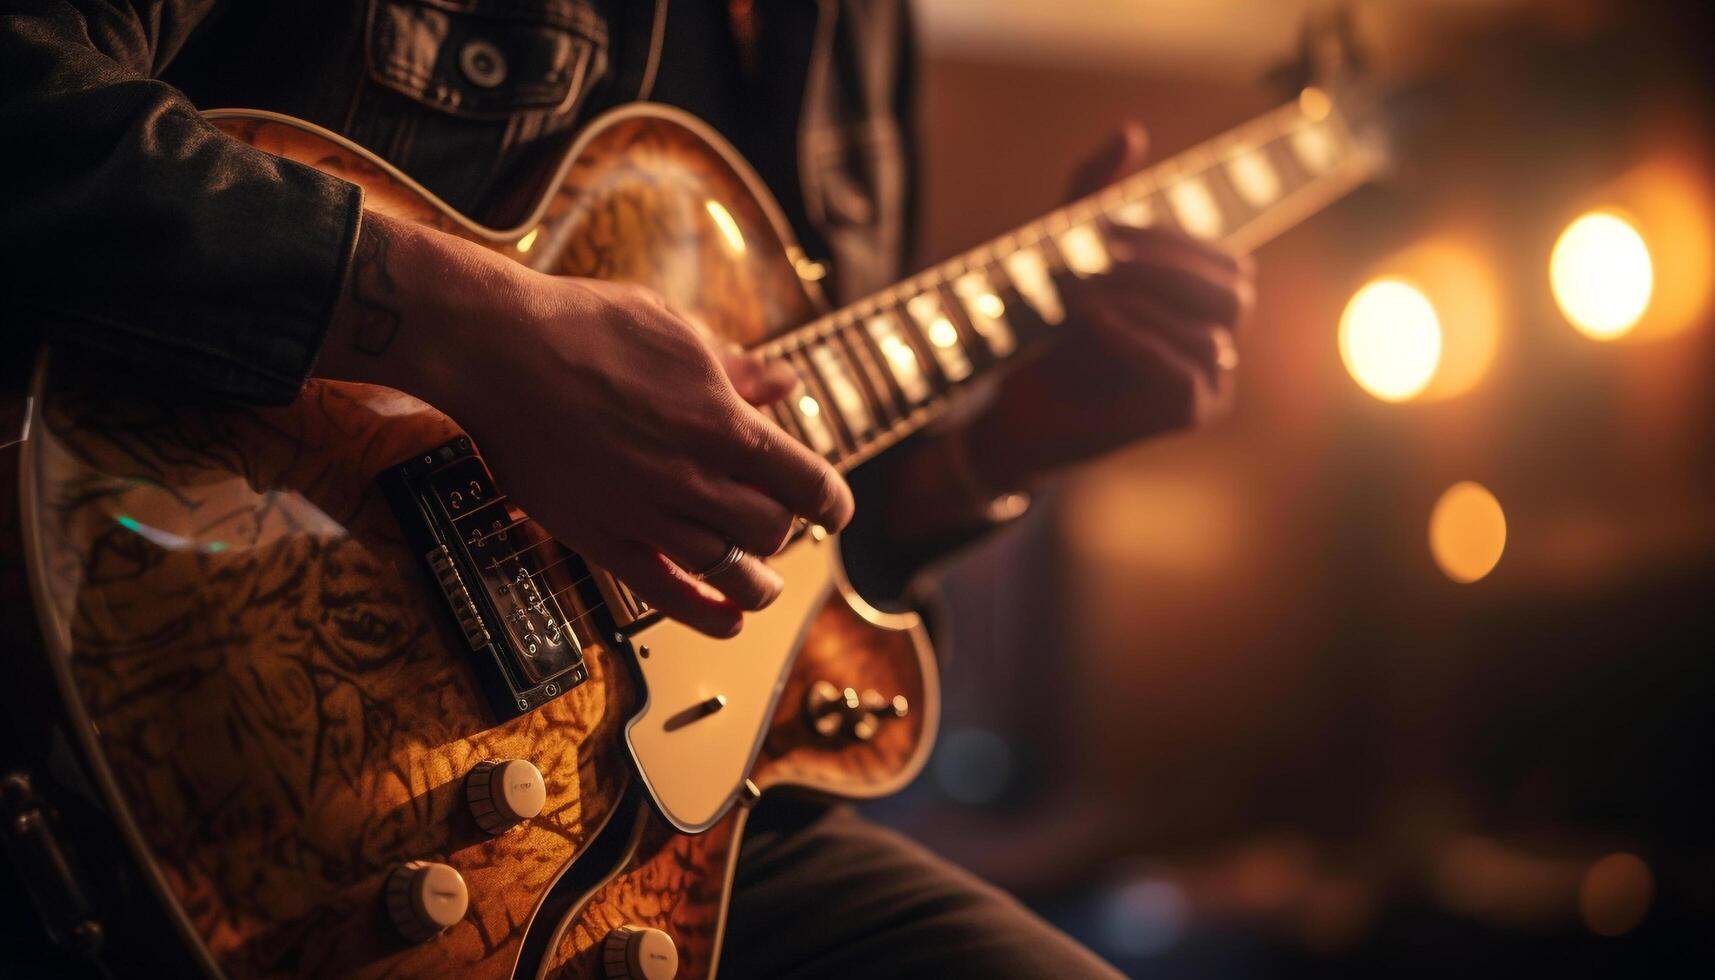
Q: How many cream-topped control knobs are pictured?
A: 3